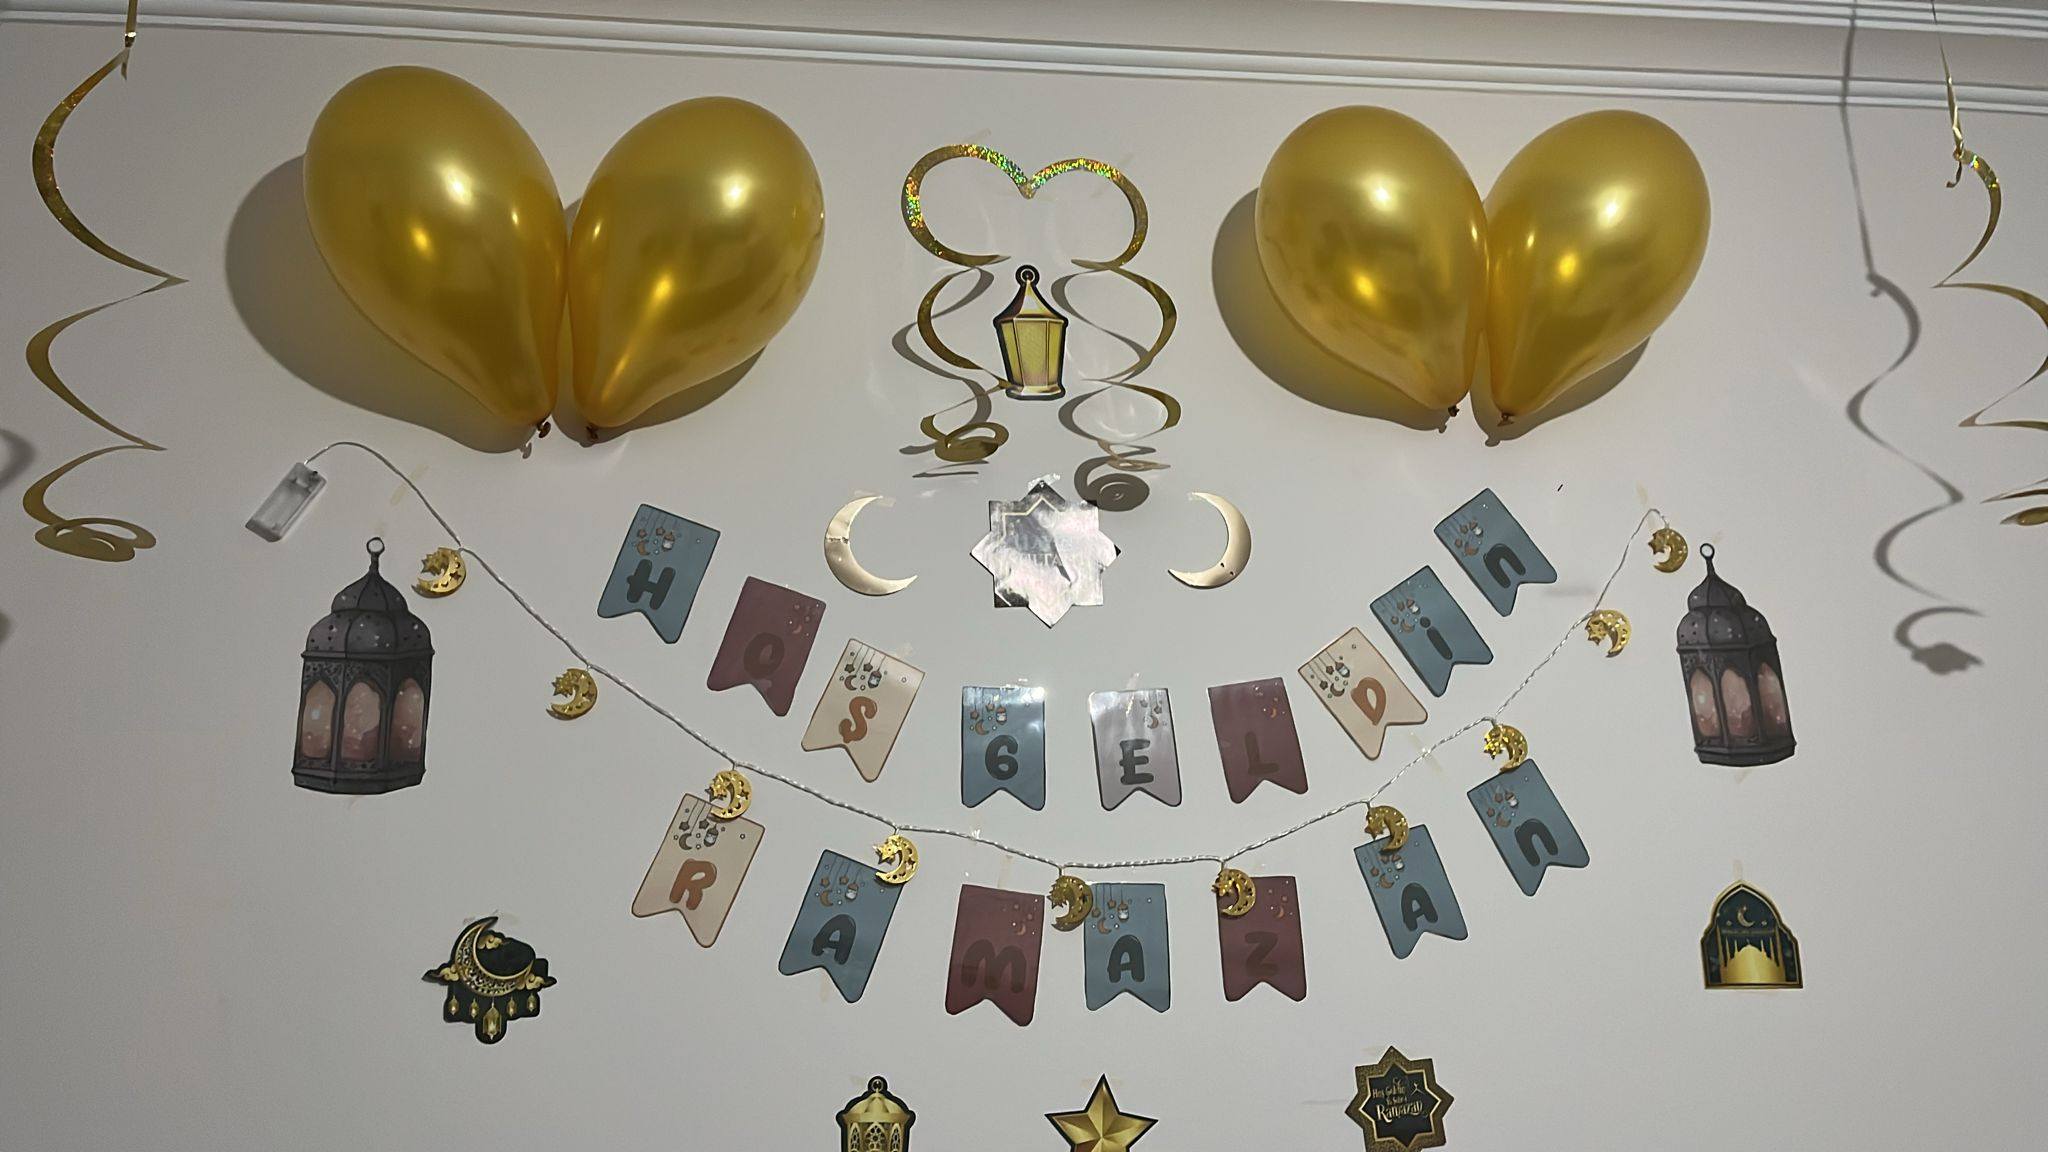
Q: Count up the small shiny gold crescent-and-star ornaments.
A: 10